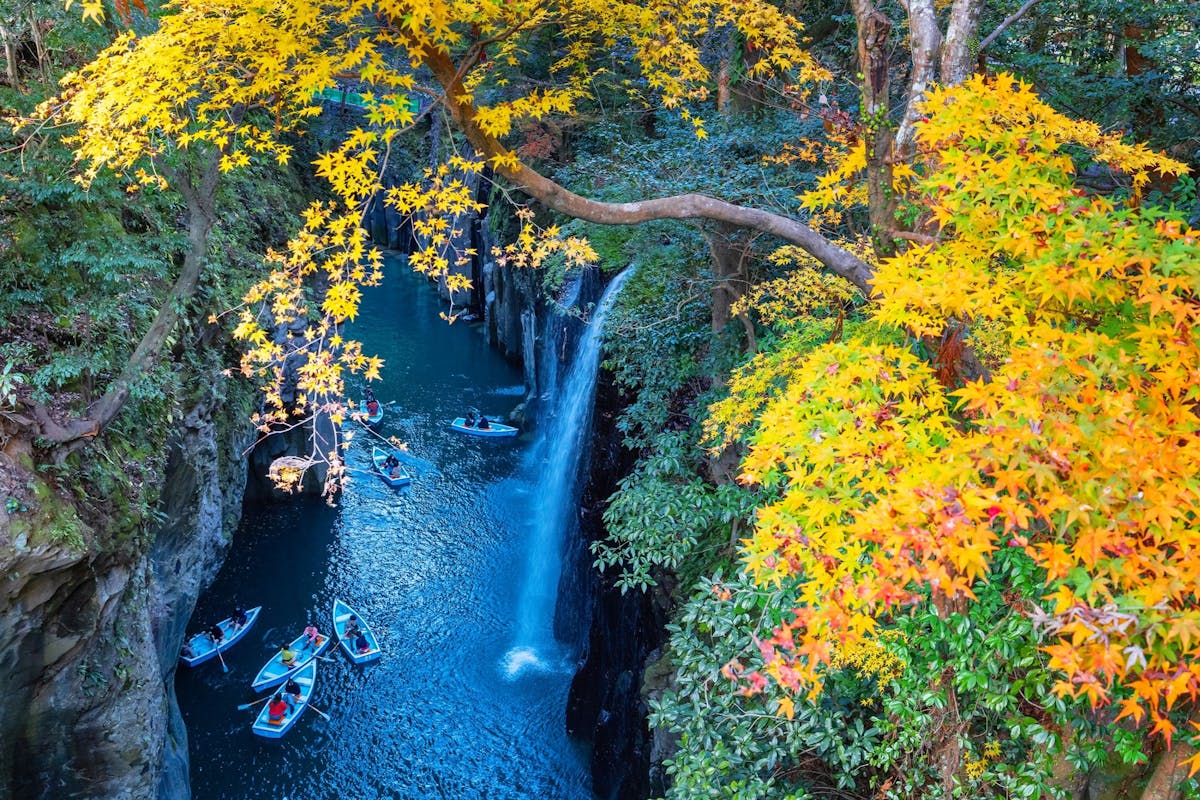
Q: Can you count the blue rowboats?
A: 7